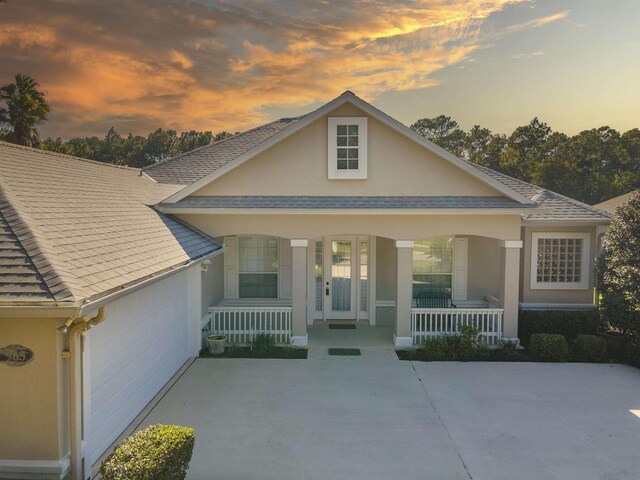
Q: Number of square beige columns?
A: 3